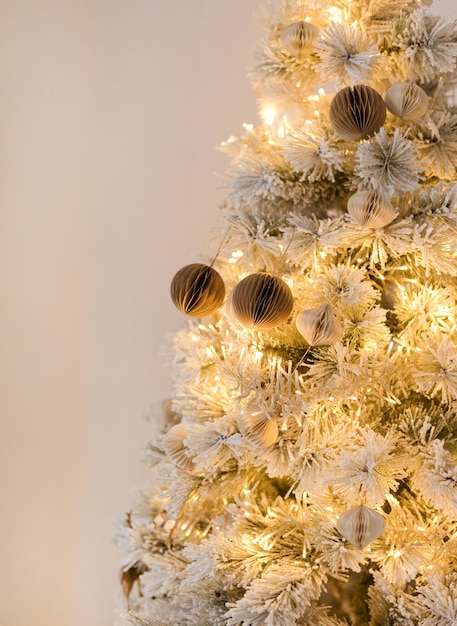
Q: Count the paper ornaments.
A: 10